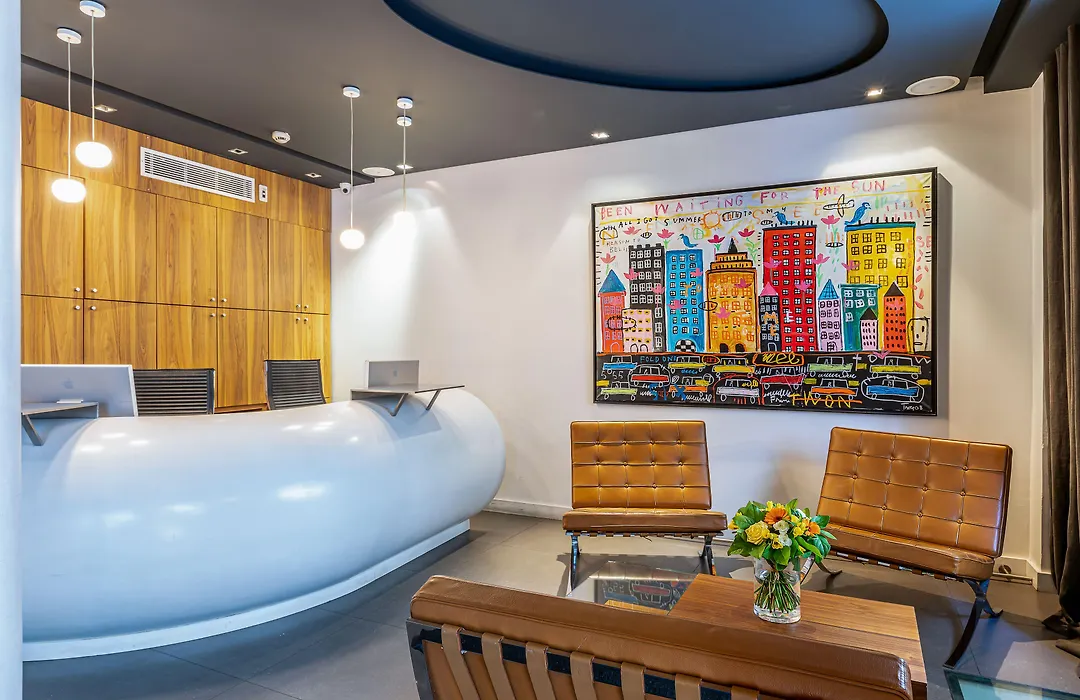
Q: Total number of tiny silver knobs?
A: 12